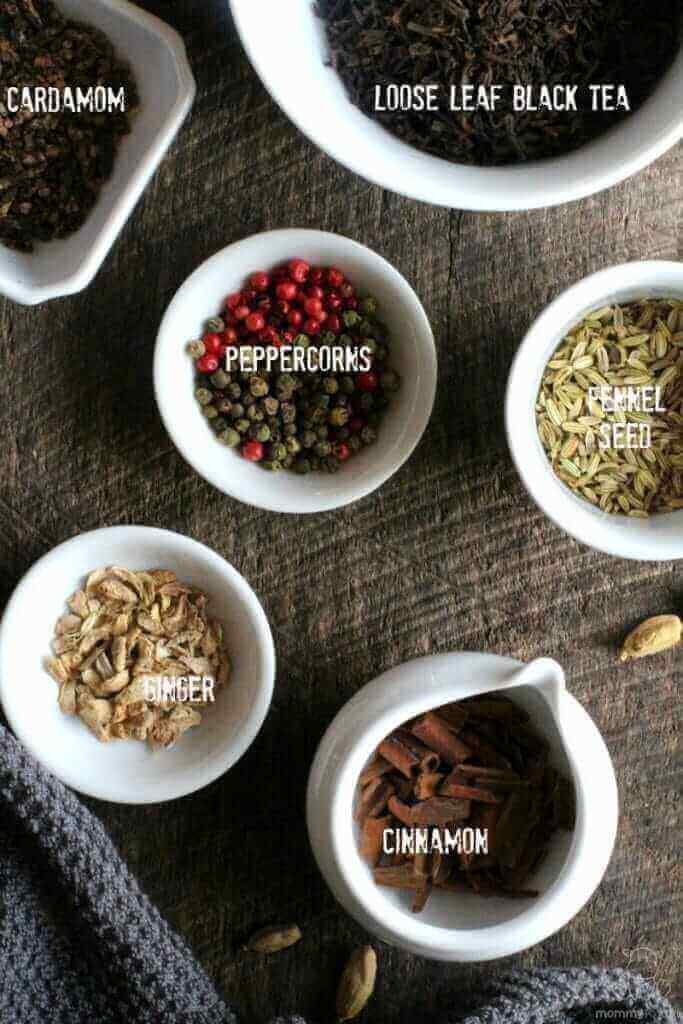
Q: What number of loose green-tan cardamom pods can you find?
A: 3